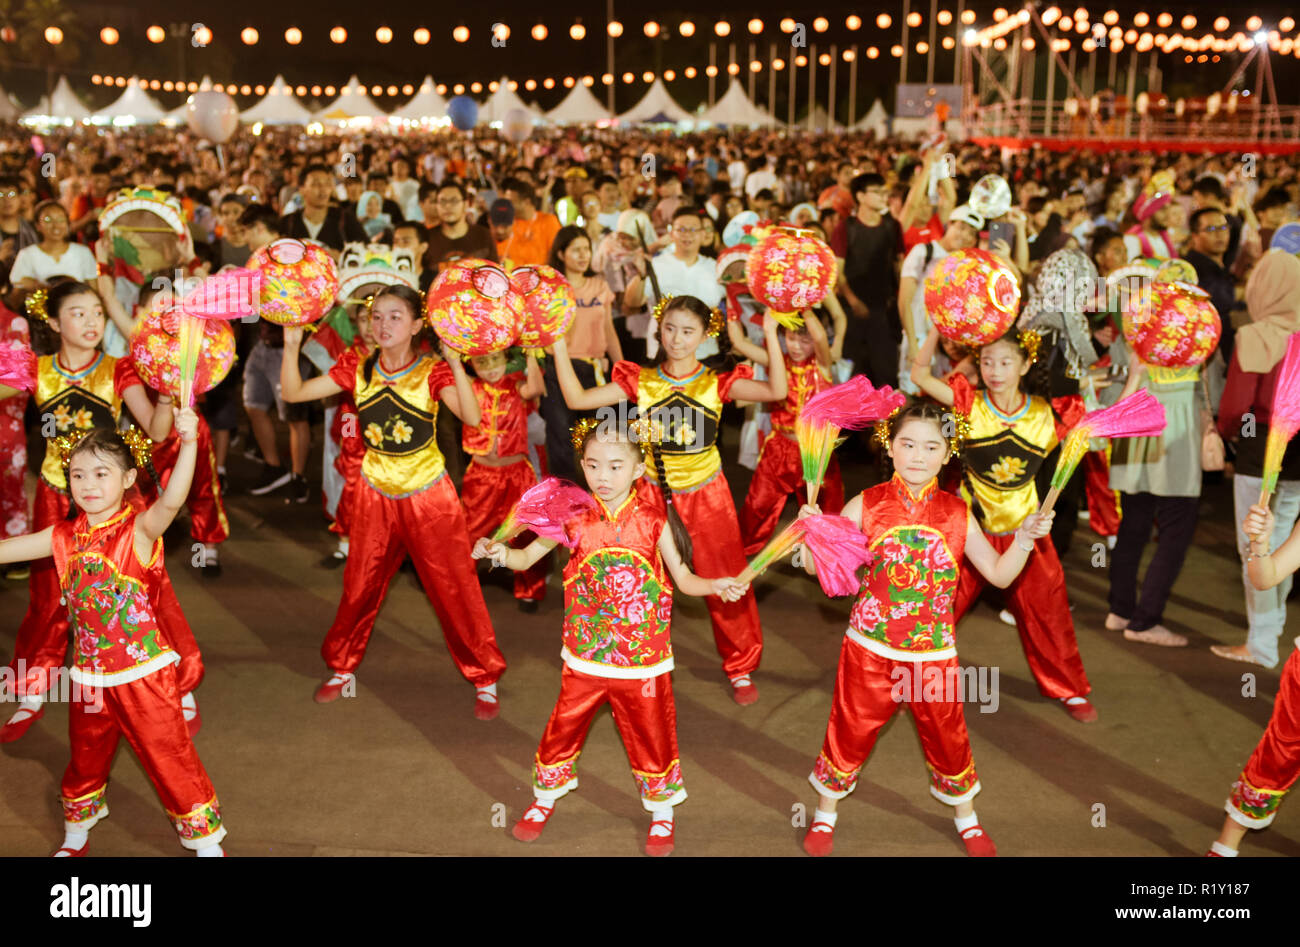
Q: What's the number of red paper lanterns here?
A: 7